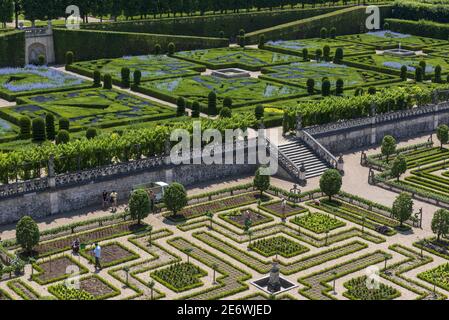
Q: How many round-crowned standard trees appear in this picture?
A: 10